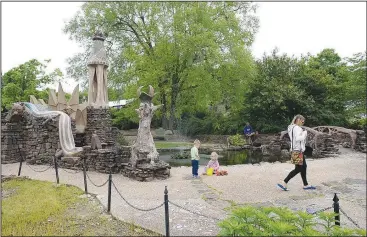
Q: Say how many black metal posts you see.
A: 6